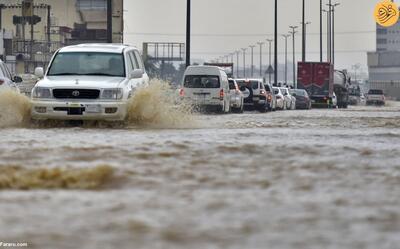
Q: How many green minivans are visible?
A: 0